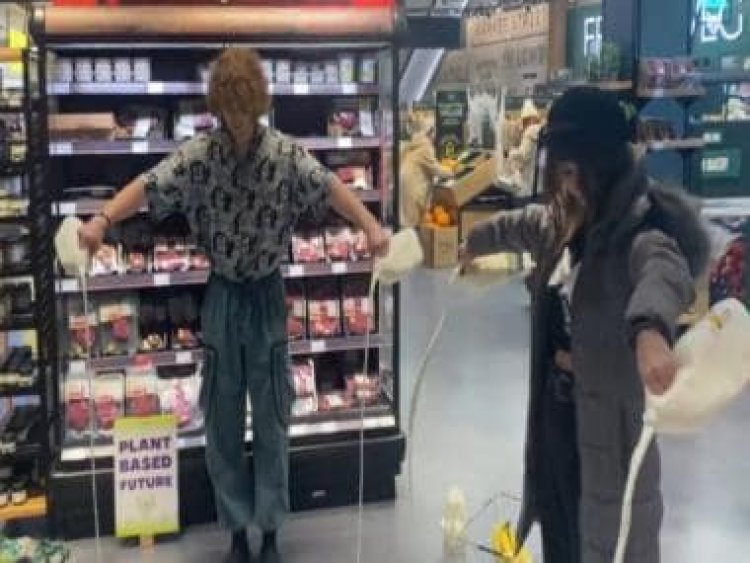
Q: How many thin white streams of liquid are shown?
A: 4